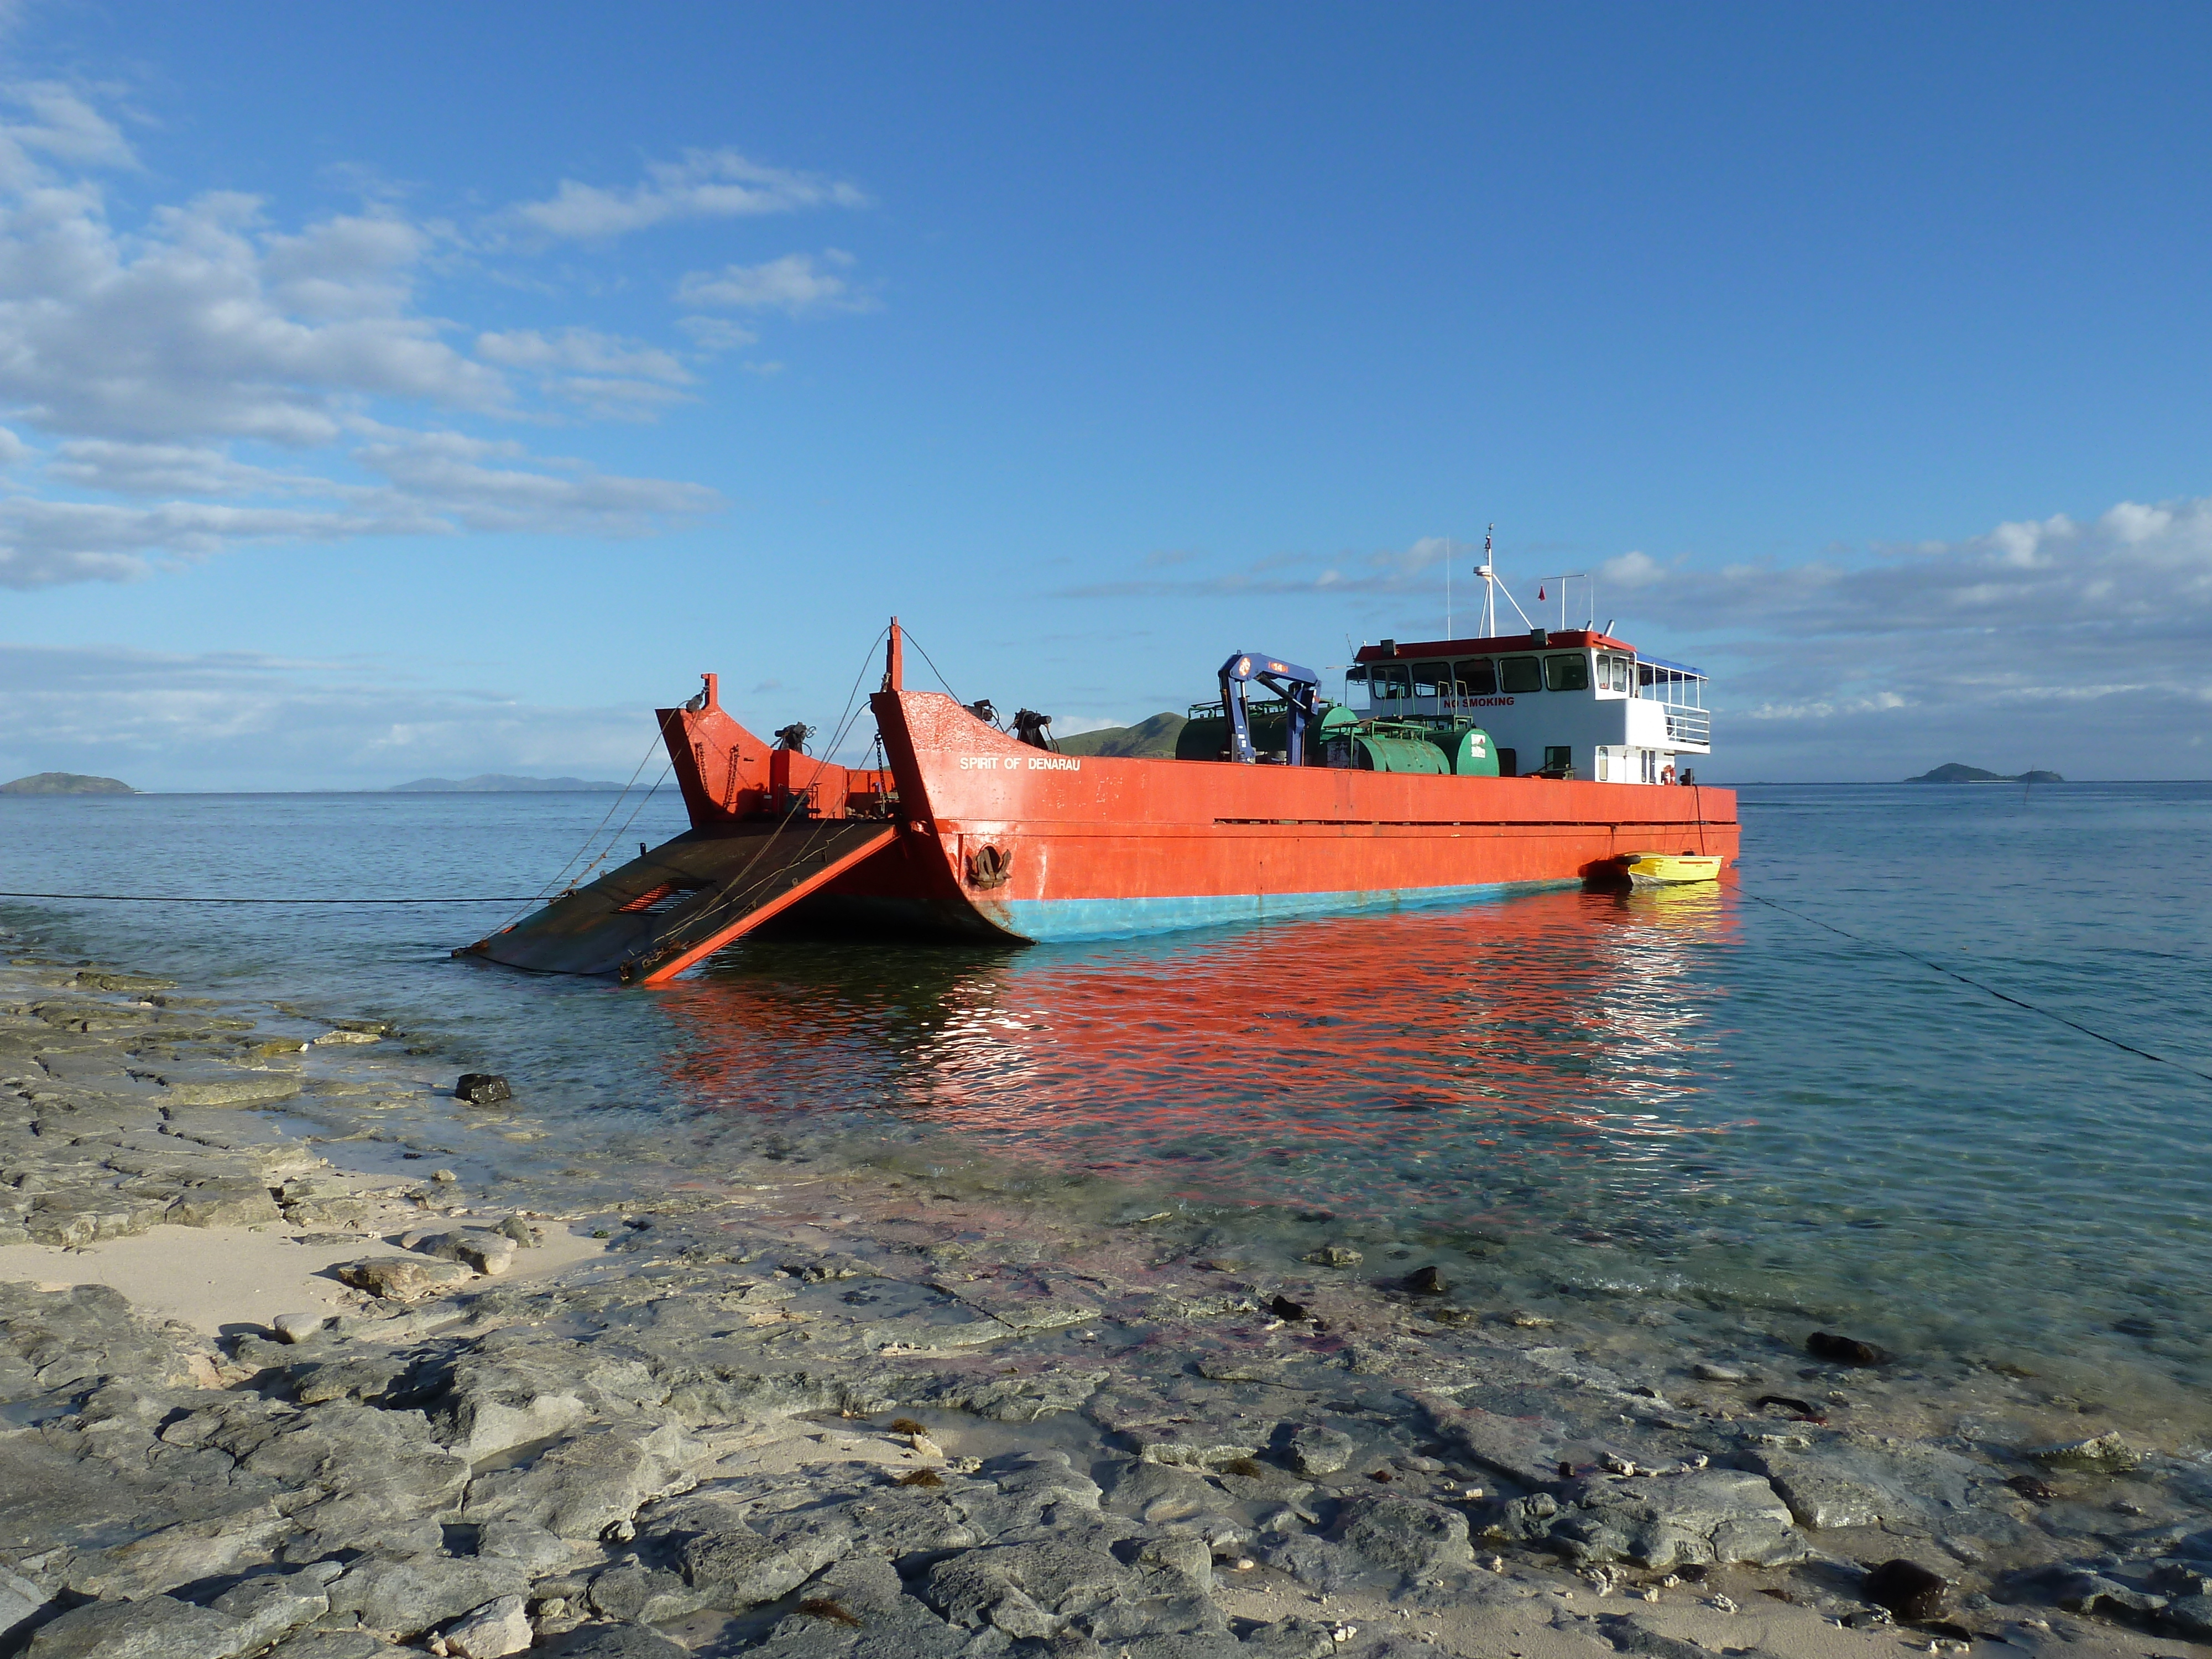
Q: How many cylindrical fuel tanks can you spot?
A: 3